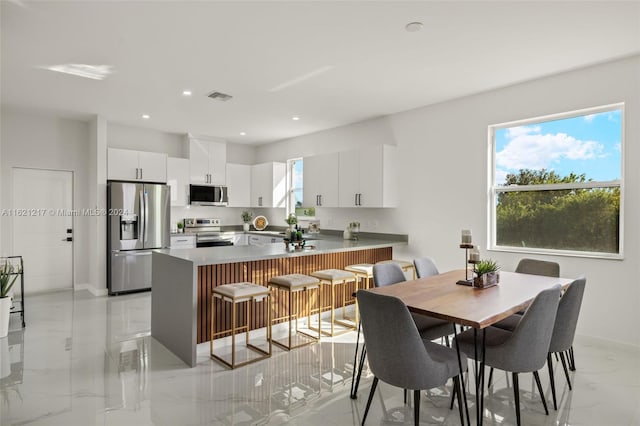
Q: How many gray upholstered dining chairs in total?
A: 6